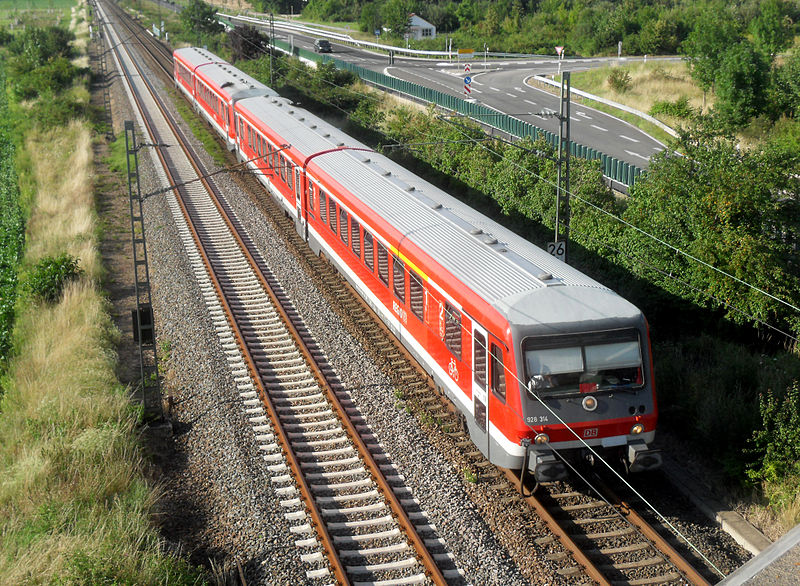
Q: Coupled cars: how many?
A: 4